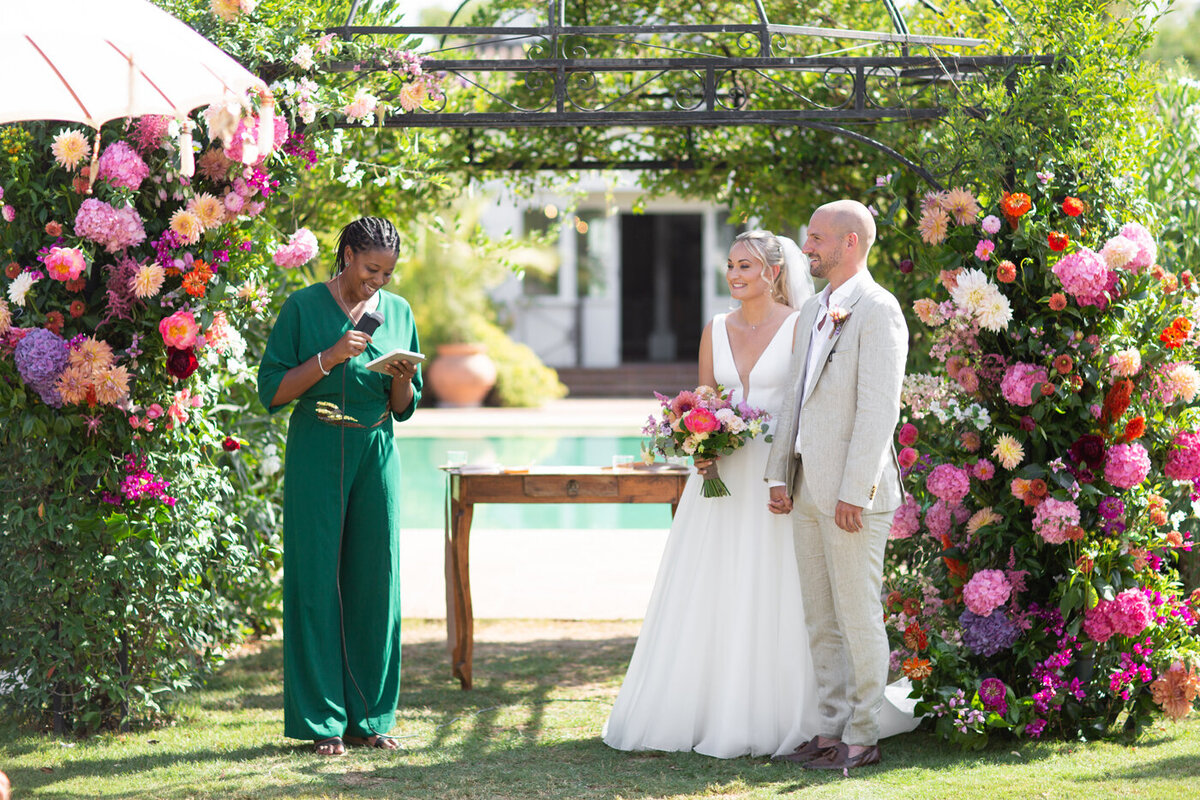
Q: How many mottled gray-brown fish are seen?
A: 0